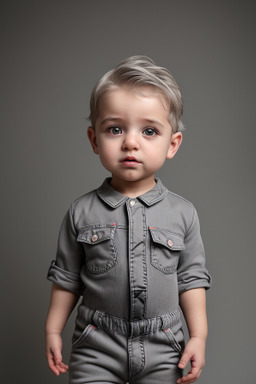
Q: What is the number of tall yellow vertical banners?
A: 0